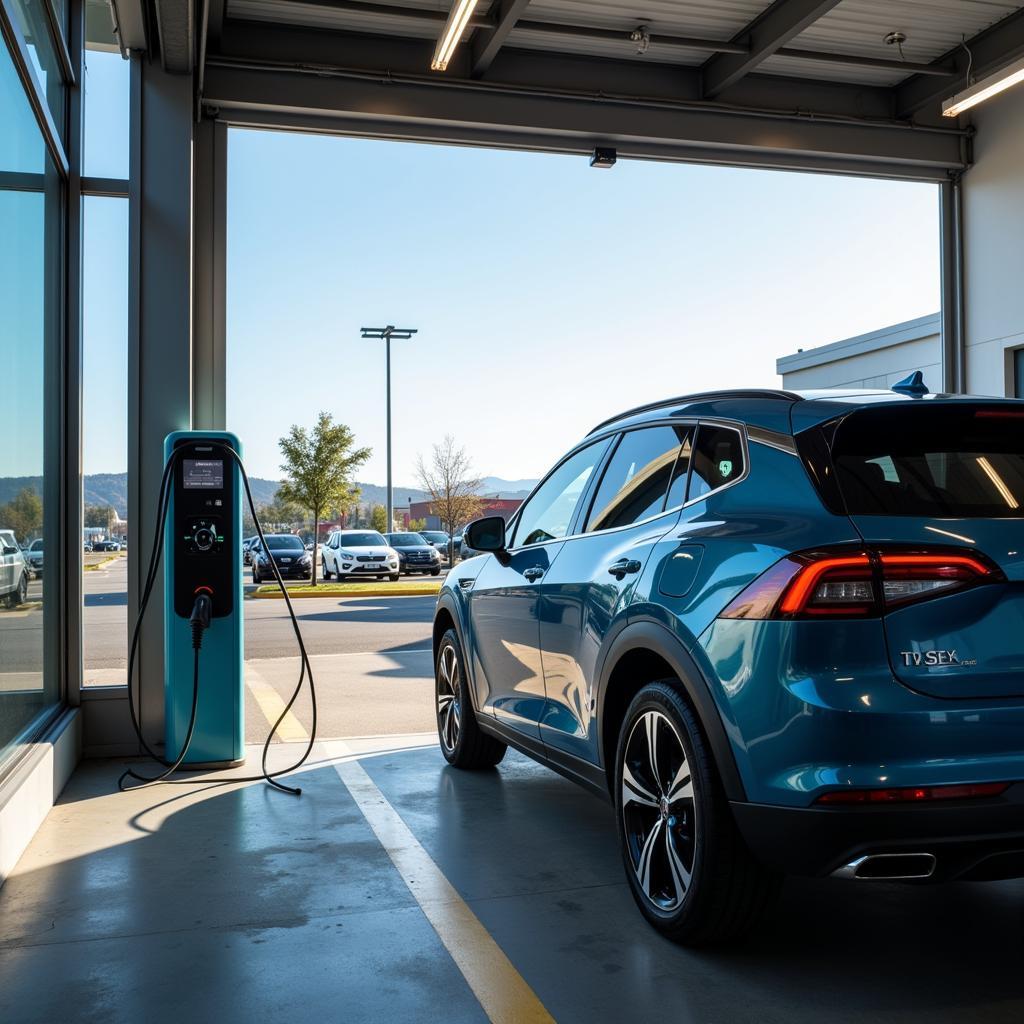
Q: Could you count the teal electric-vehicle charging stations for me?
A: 1